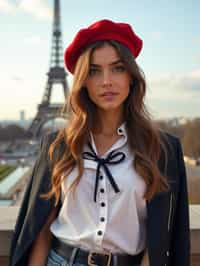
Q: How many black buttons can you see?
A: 6